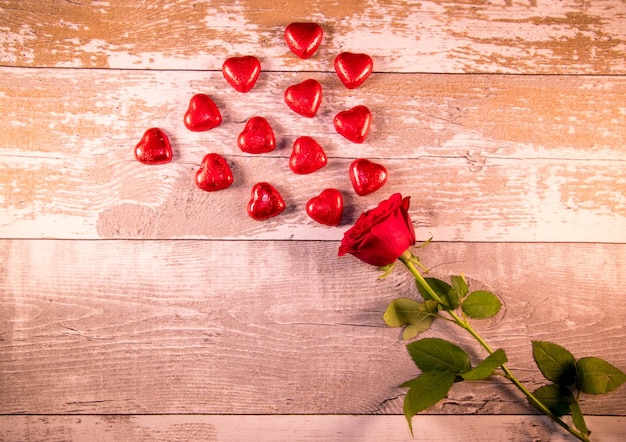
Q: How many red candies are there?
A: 13